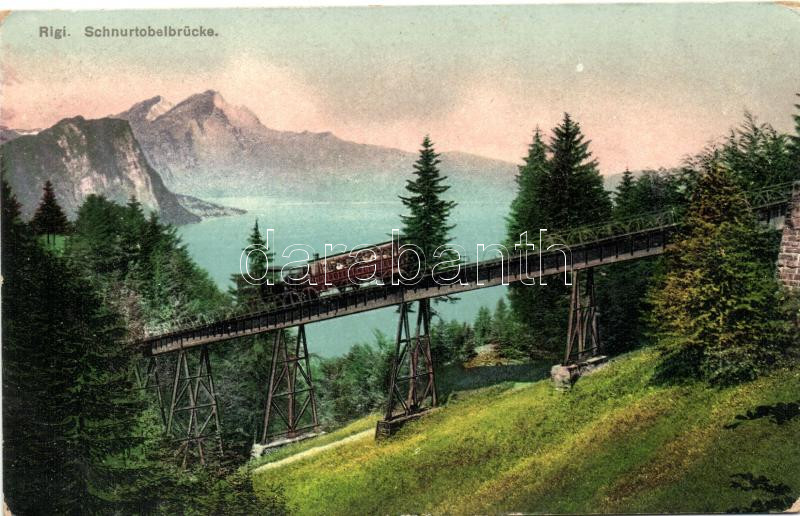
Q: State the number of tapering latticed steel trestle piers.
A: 5